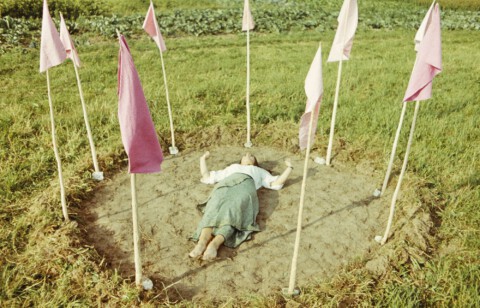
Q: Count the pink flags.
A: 9